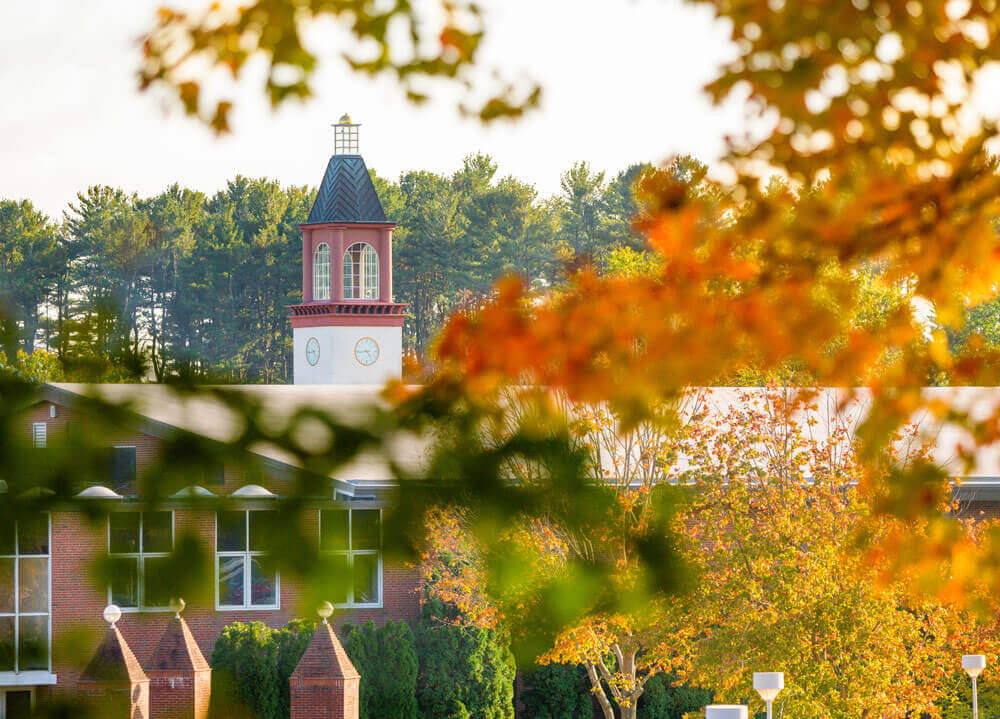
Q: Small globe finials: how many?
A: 3